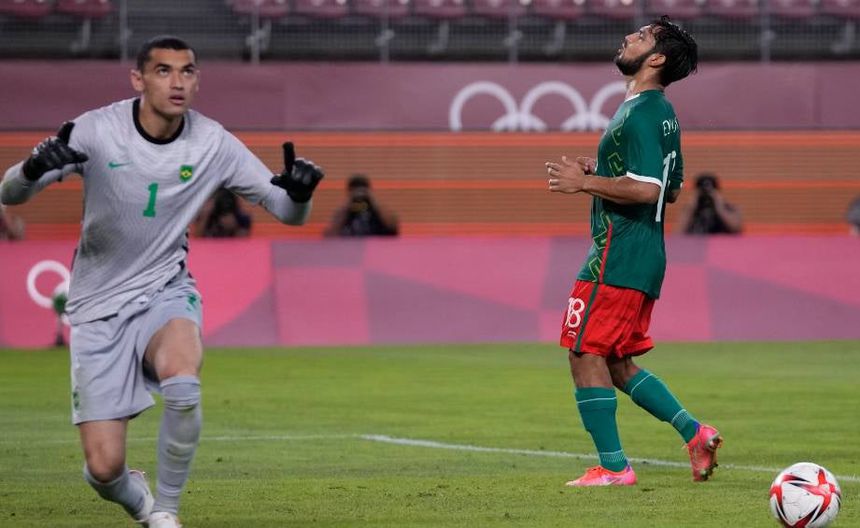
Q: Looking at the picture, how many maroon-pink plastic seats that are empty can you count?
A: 13